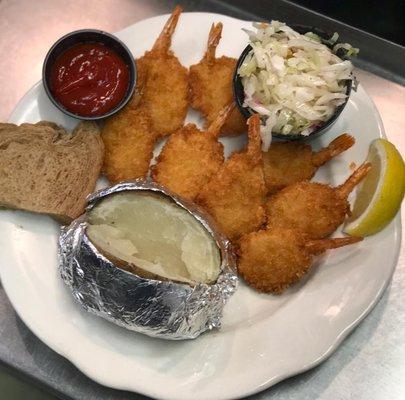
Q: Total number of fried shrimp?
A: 8